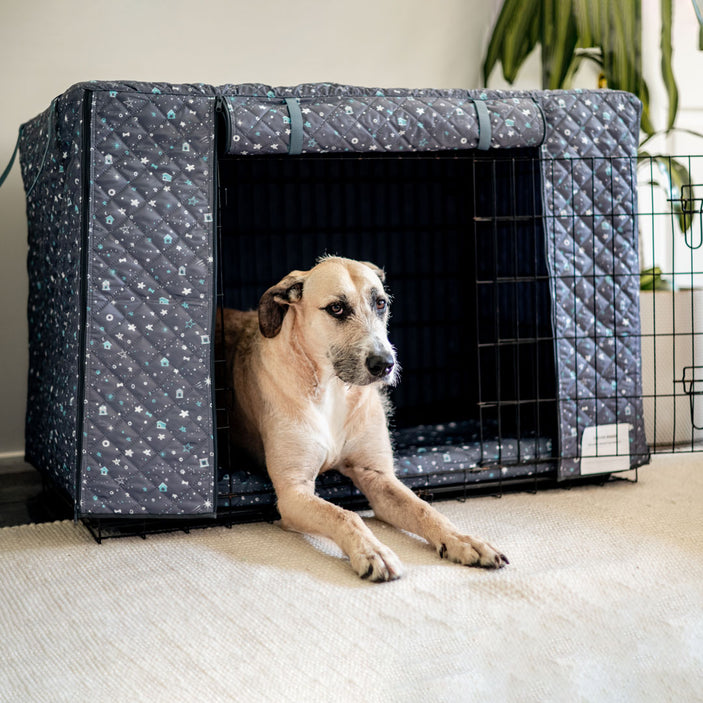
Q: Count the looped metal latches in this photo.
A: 2